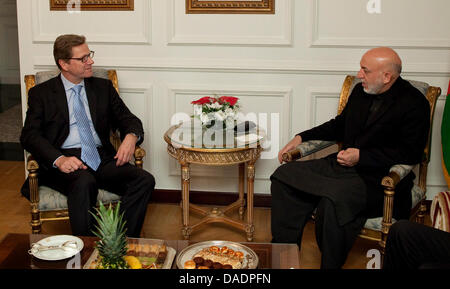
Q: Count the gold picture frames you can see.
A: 2